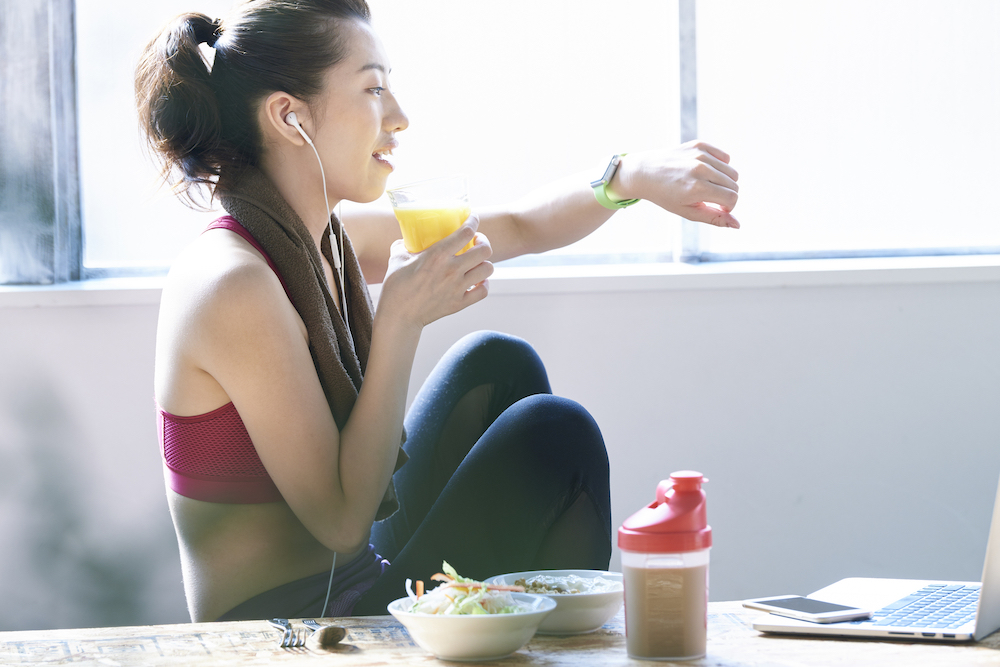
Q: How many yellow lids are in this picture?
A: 0